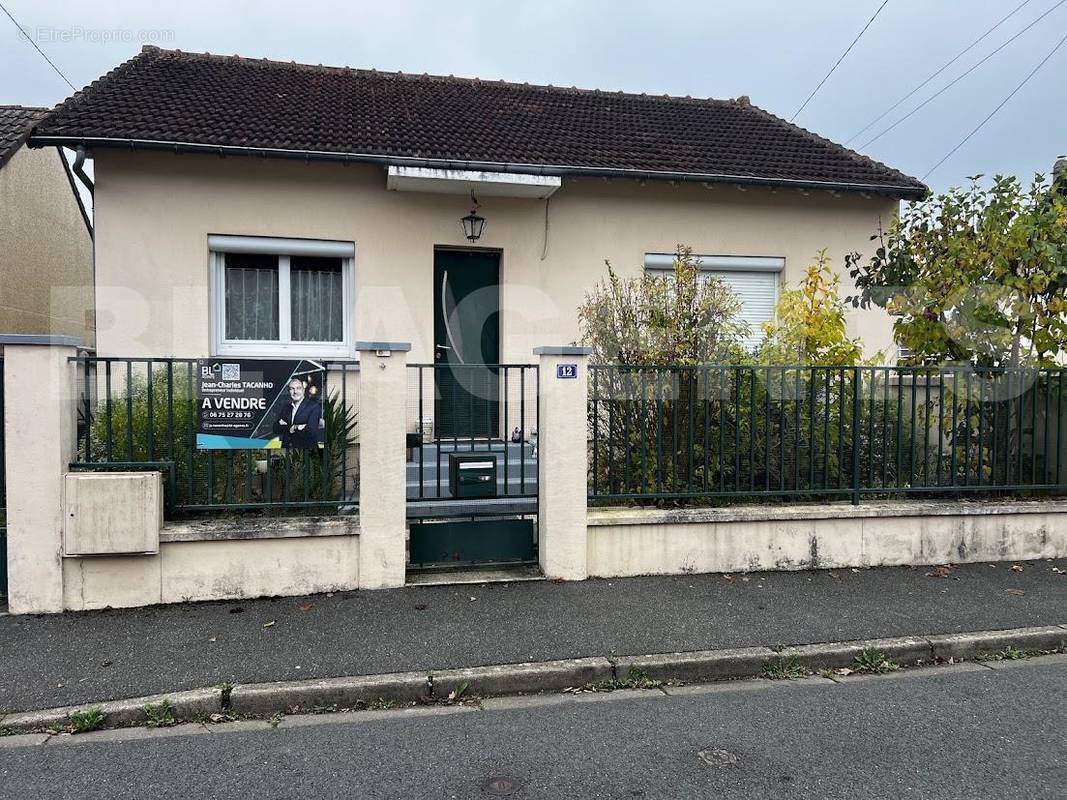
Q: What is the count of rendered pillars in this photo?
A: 3